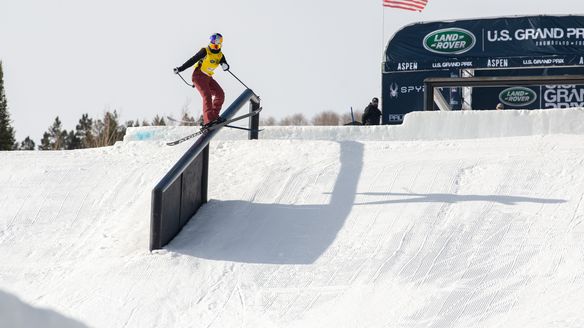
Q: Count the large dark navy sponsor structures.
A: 1